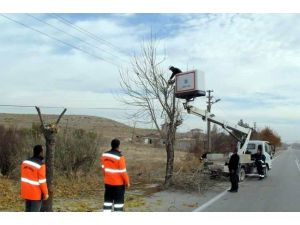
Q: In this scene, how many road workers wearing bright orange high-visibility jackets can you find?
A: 2